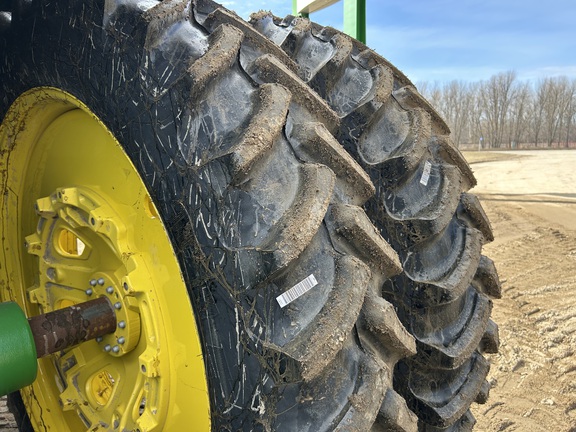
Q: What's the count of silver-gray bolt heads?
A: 10